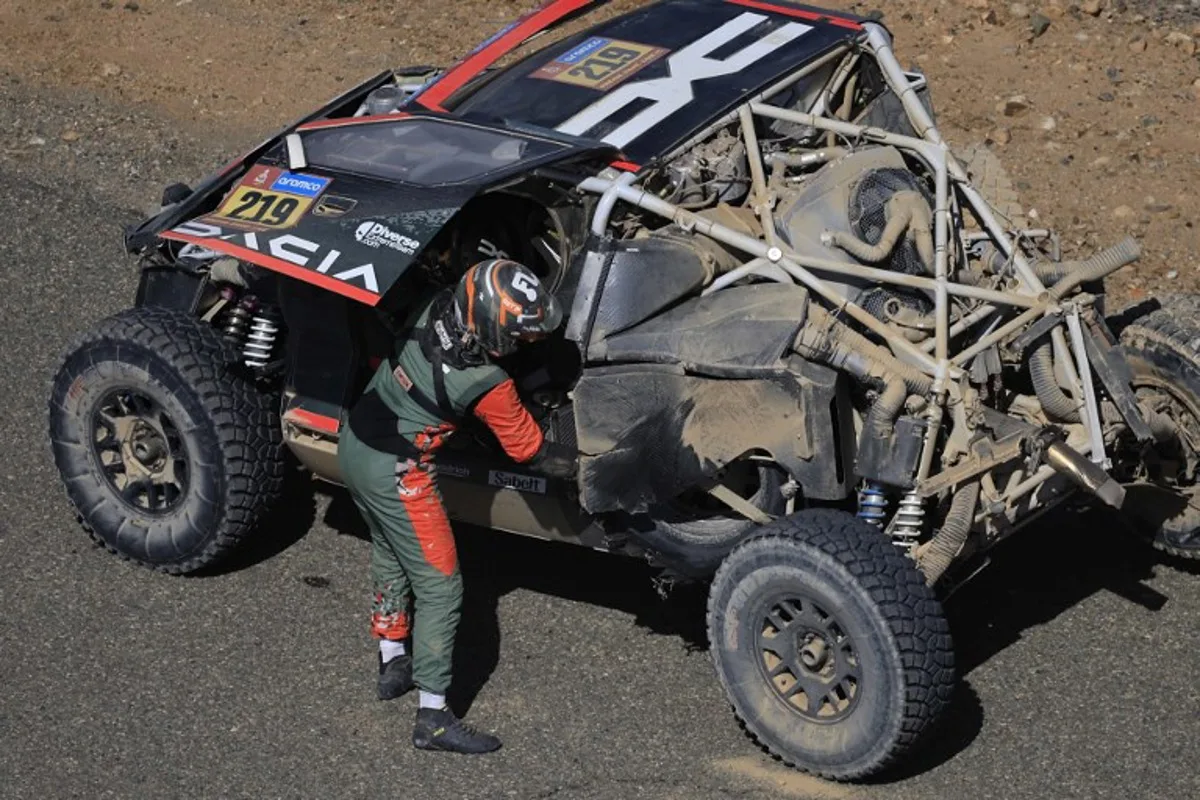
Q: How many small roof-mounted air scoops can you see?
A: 0